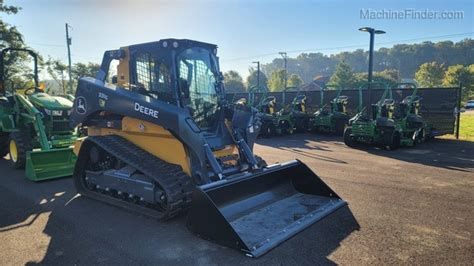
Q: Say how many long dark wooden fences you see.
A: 1